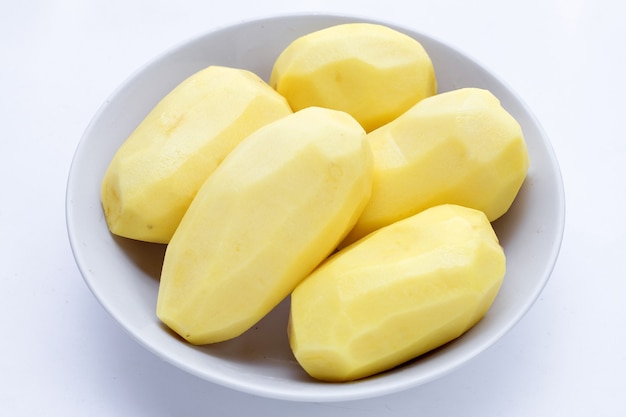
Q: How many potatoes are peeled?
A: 5